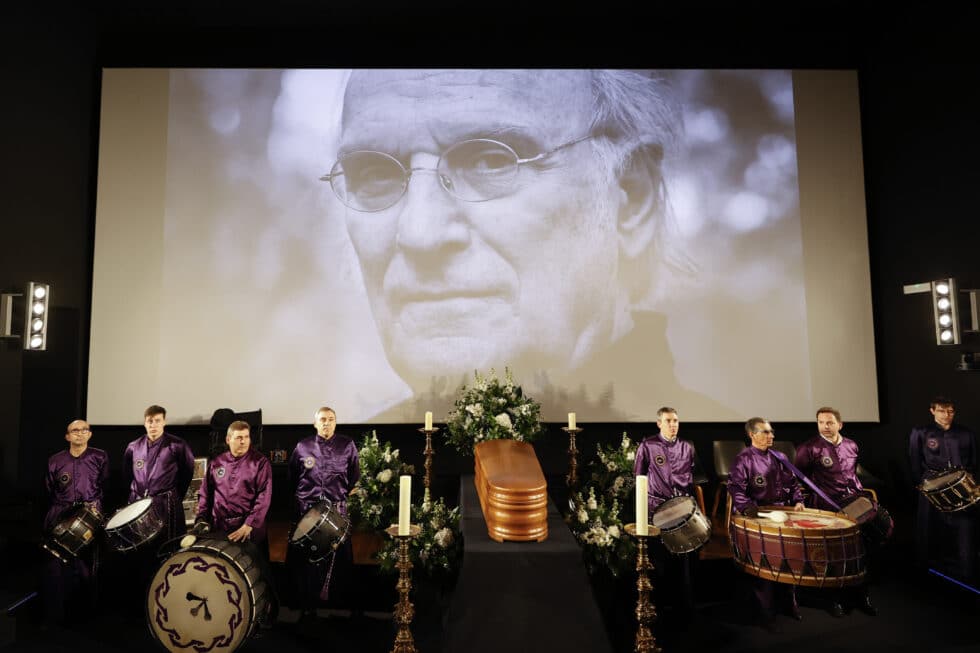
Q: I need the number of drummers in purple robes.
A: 8